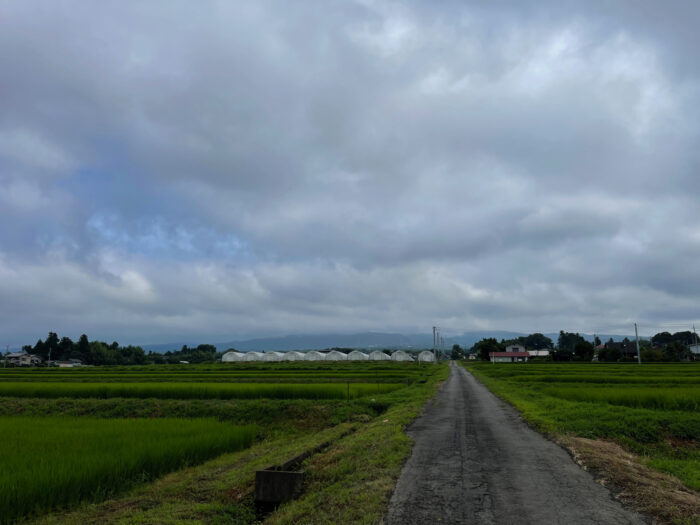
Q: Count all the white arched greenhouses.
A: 10